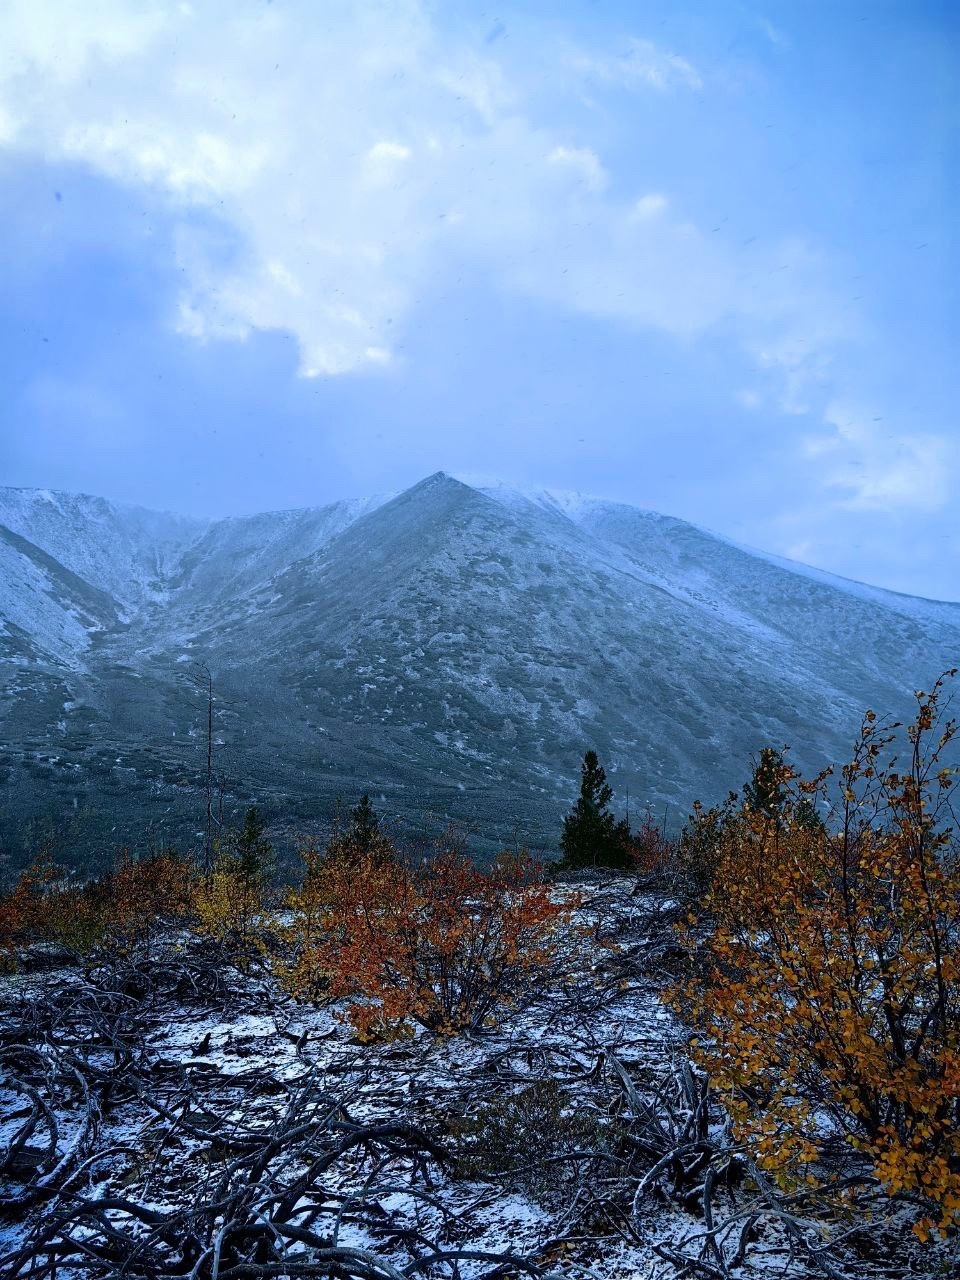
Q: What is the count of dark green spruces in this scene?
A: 4